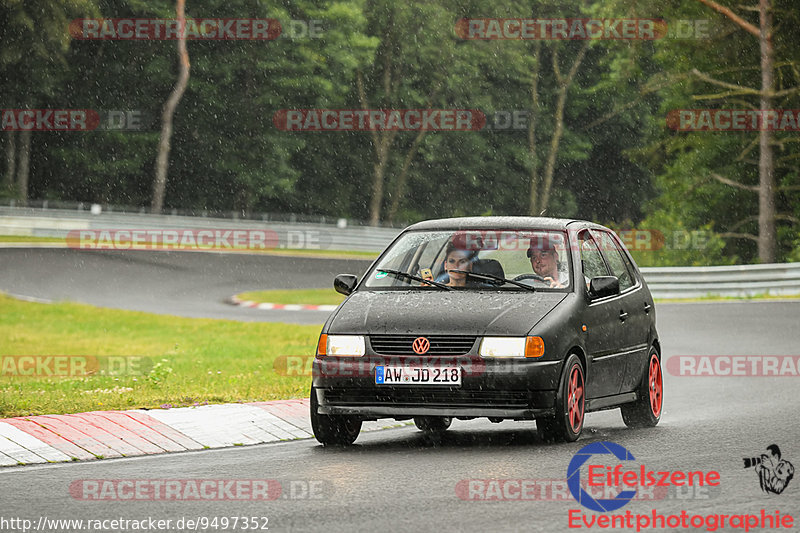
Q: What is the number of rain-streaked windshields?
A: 1